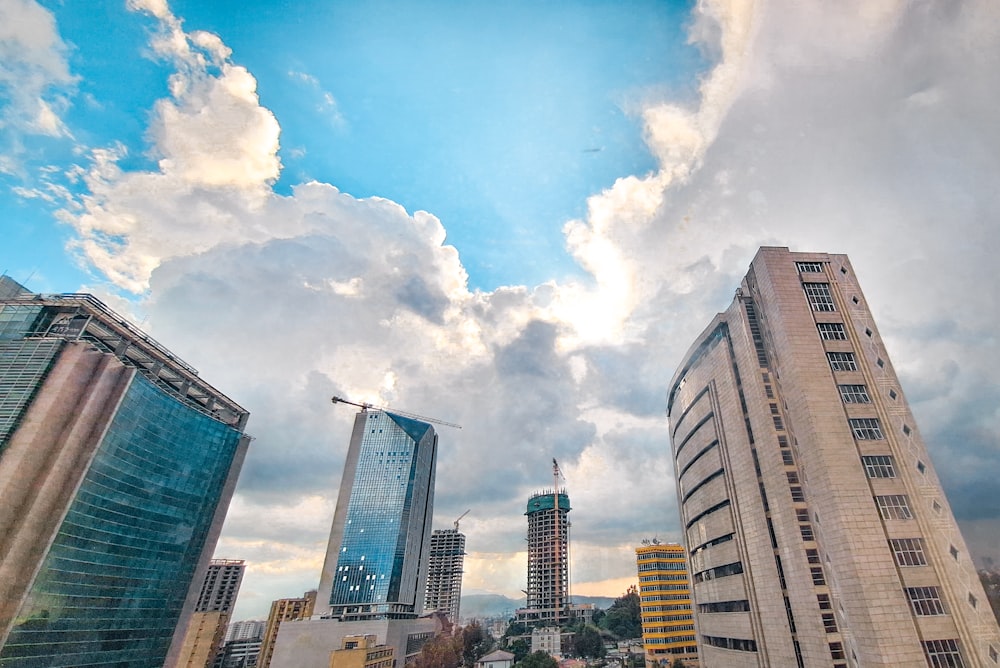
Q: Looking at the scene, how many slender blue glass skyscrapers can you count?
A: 1